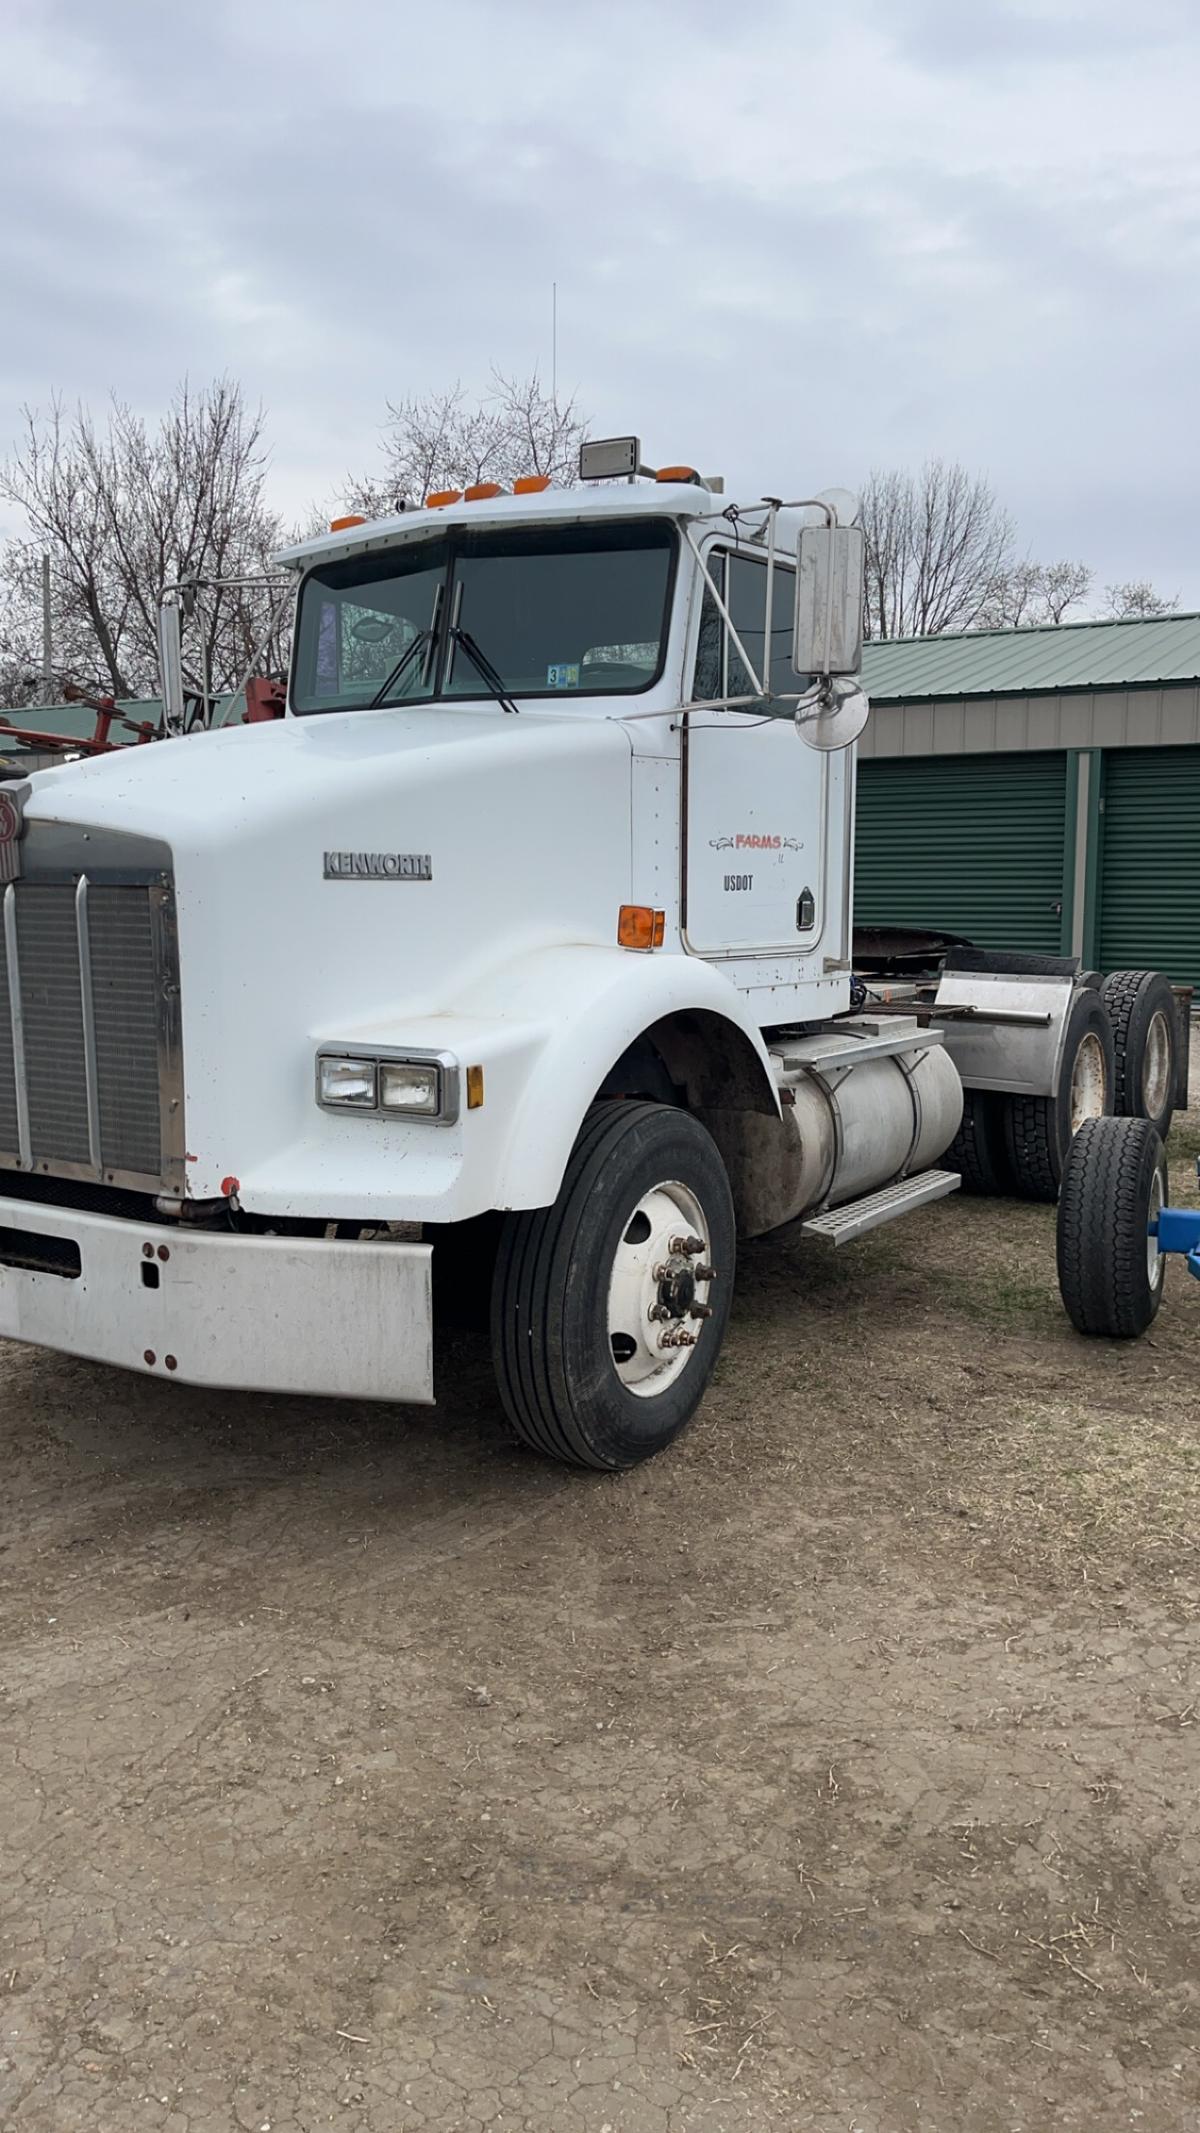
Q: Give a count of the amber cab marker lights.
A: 5